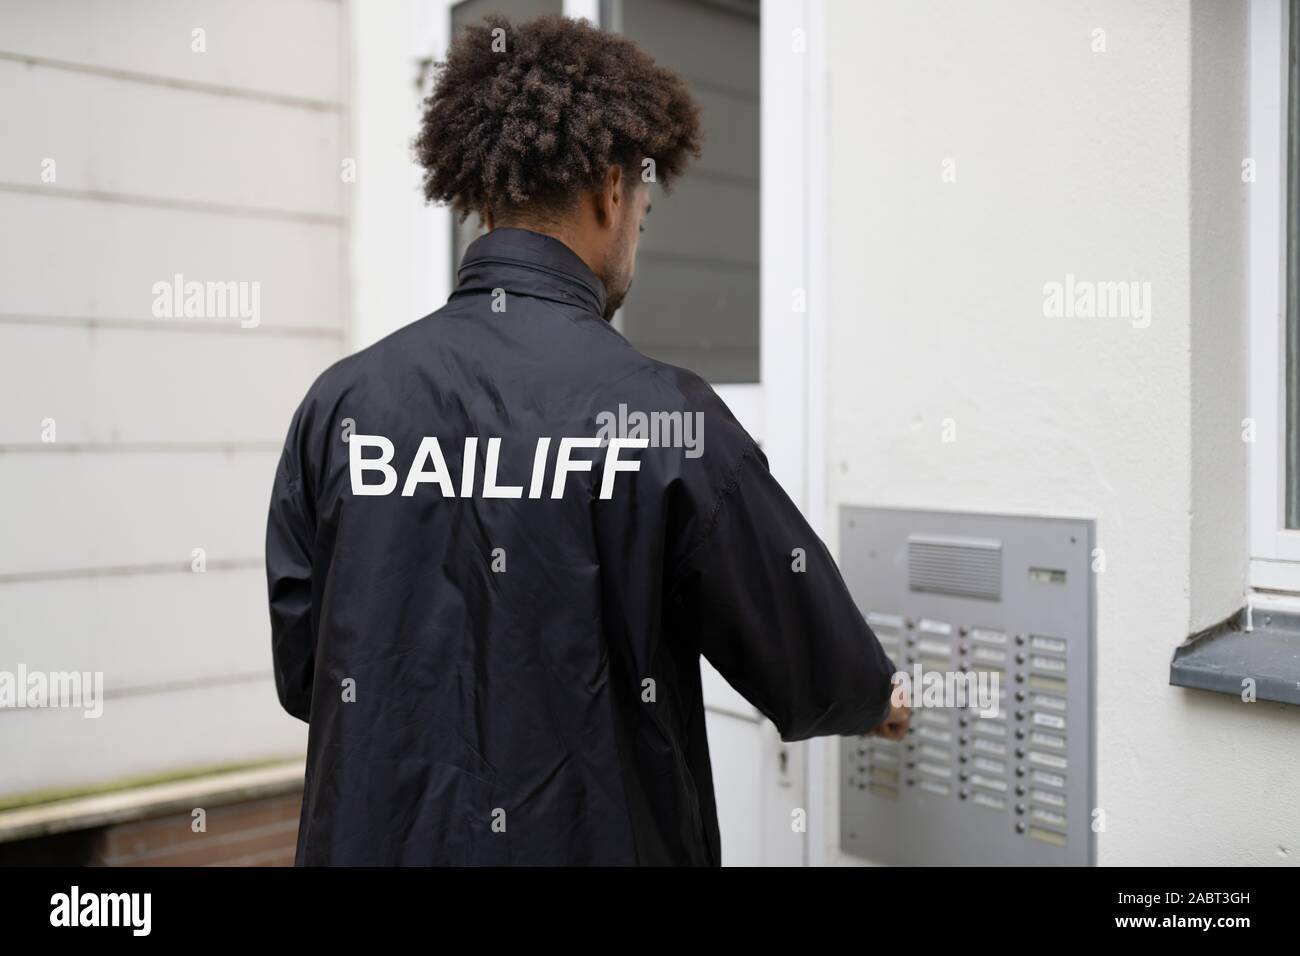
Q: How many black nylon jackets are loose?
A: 1